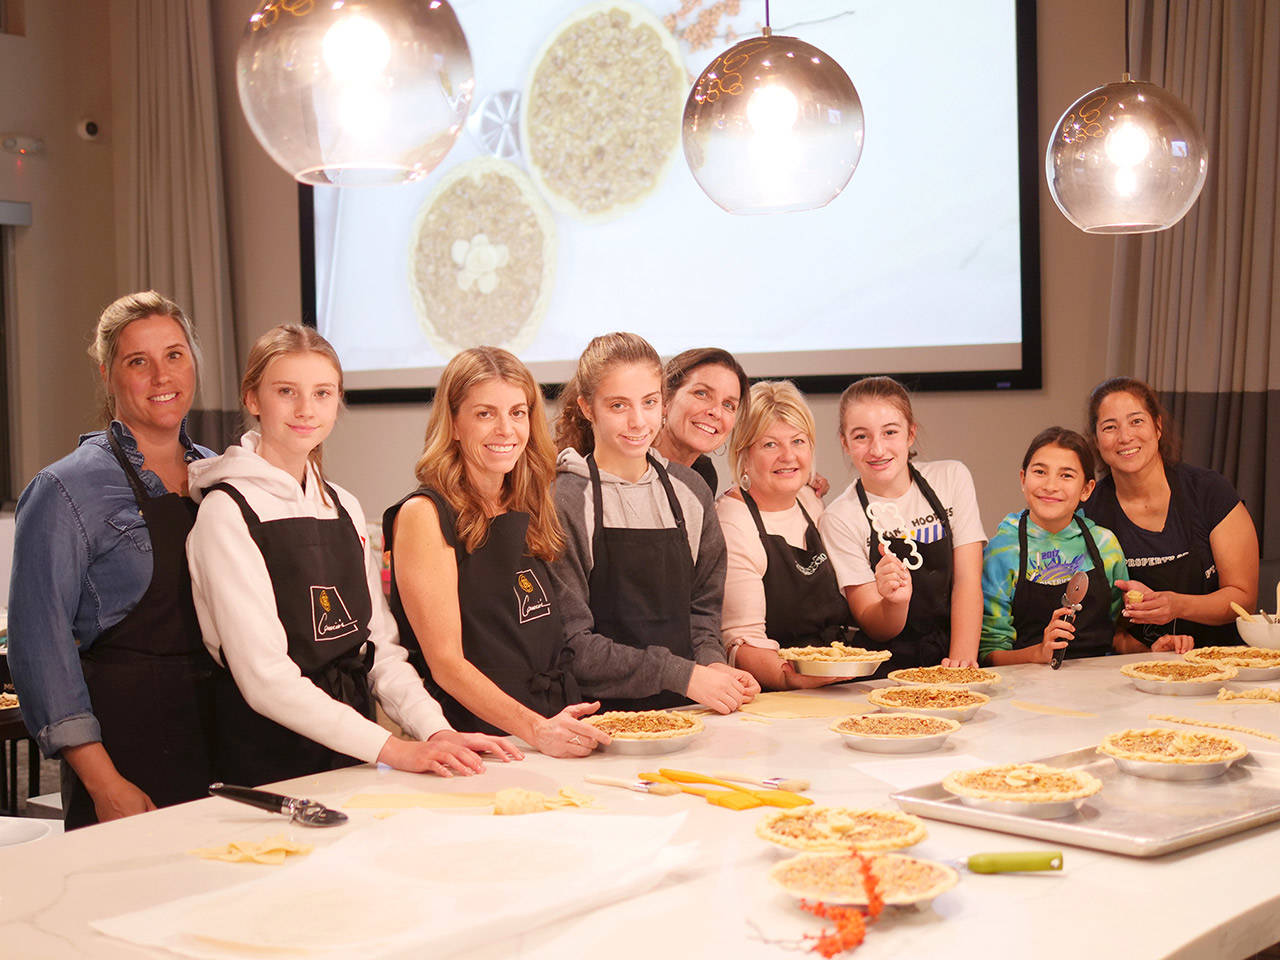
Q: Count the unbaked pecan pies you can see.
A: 11